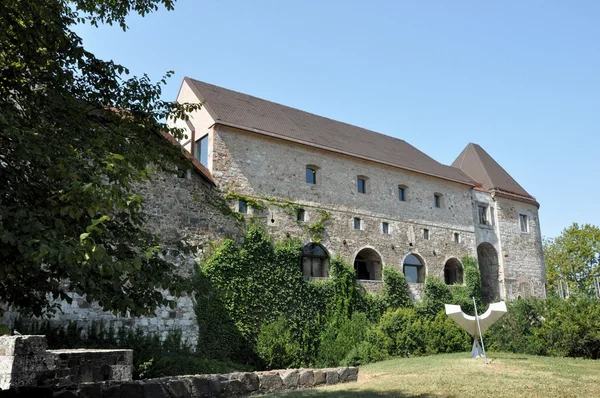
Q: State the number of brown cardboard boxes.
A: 0